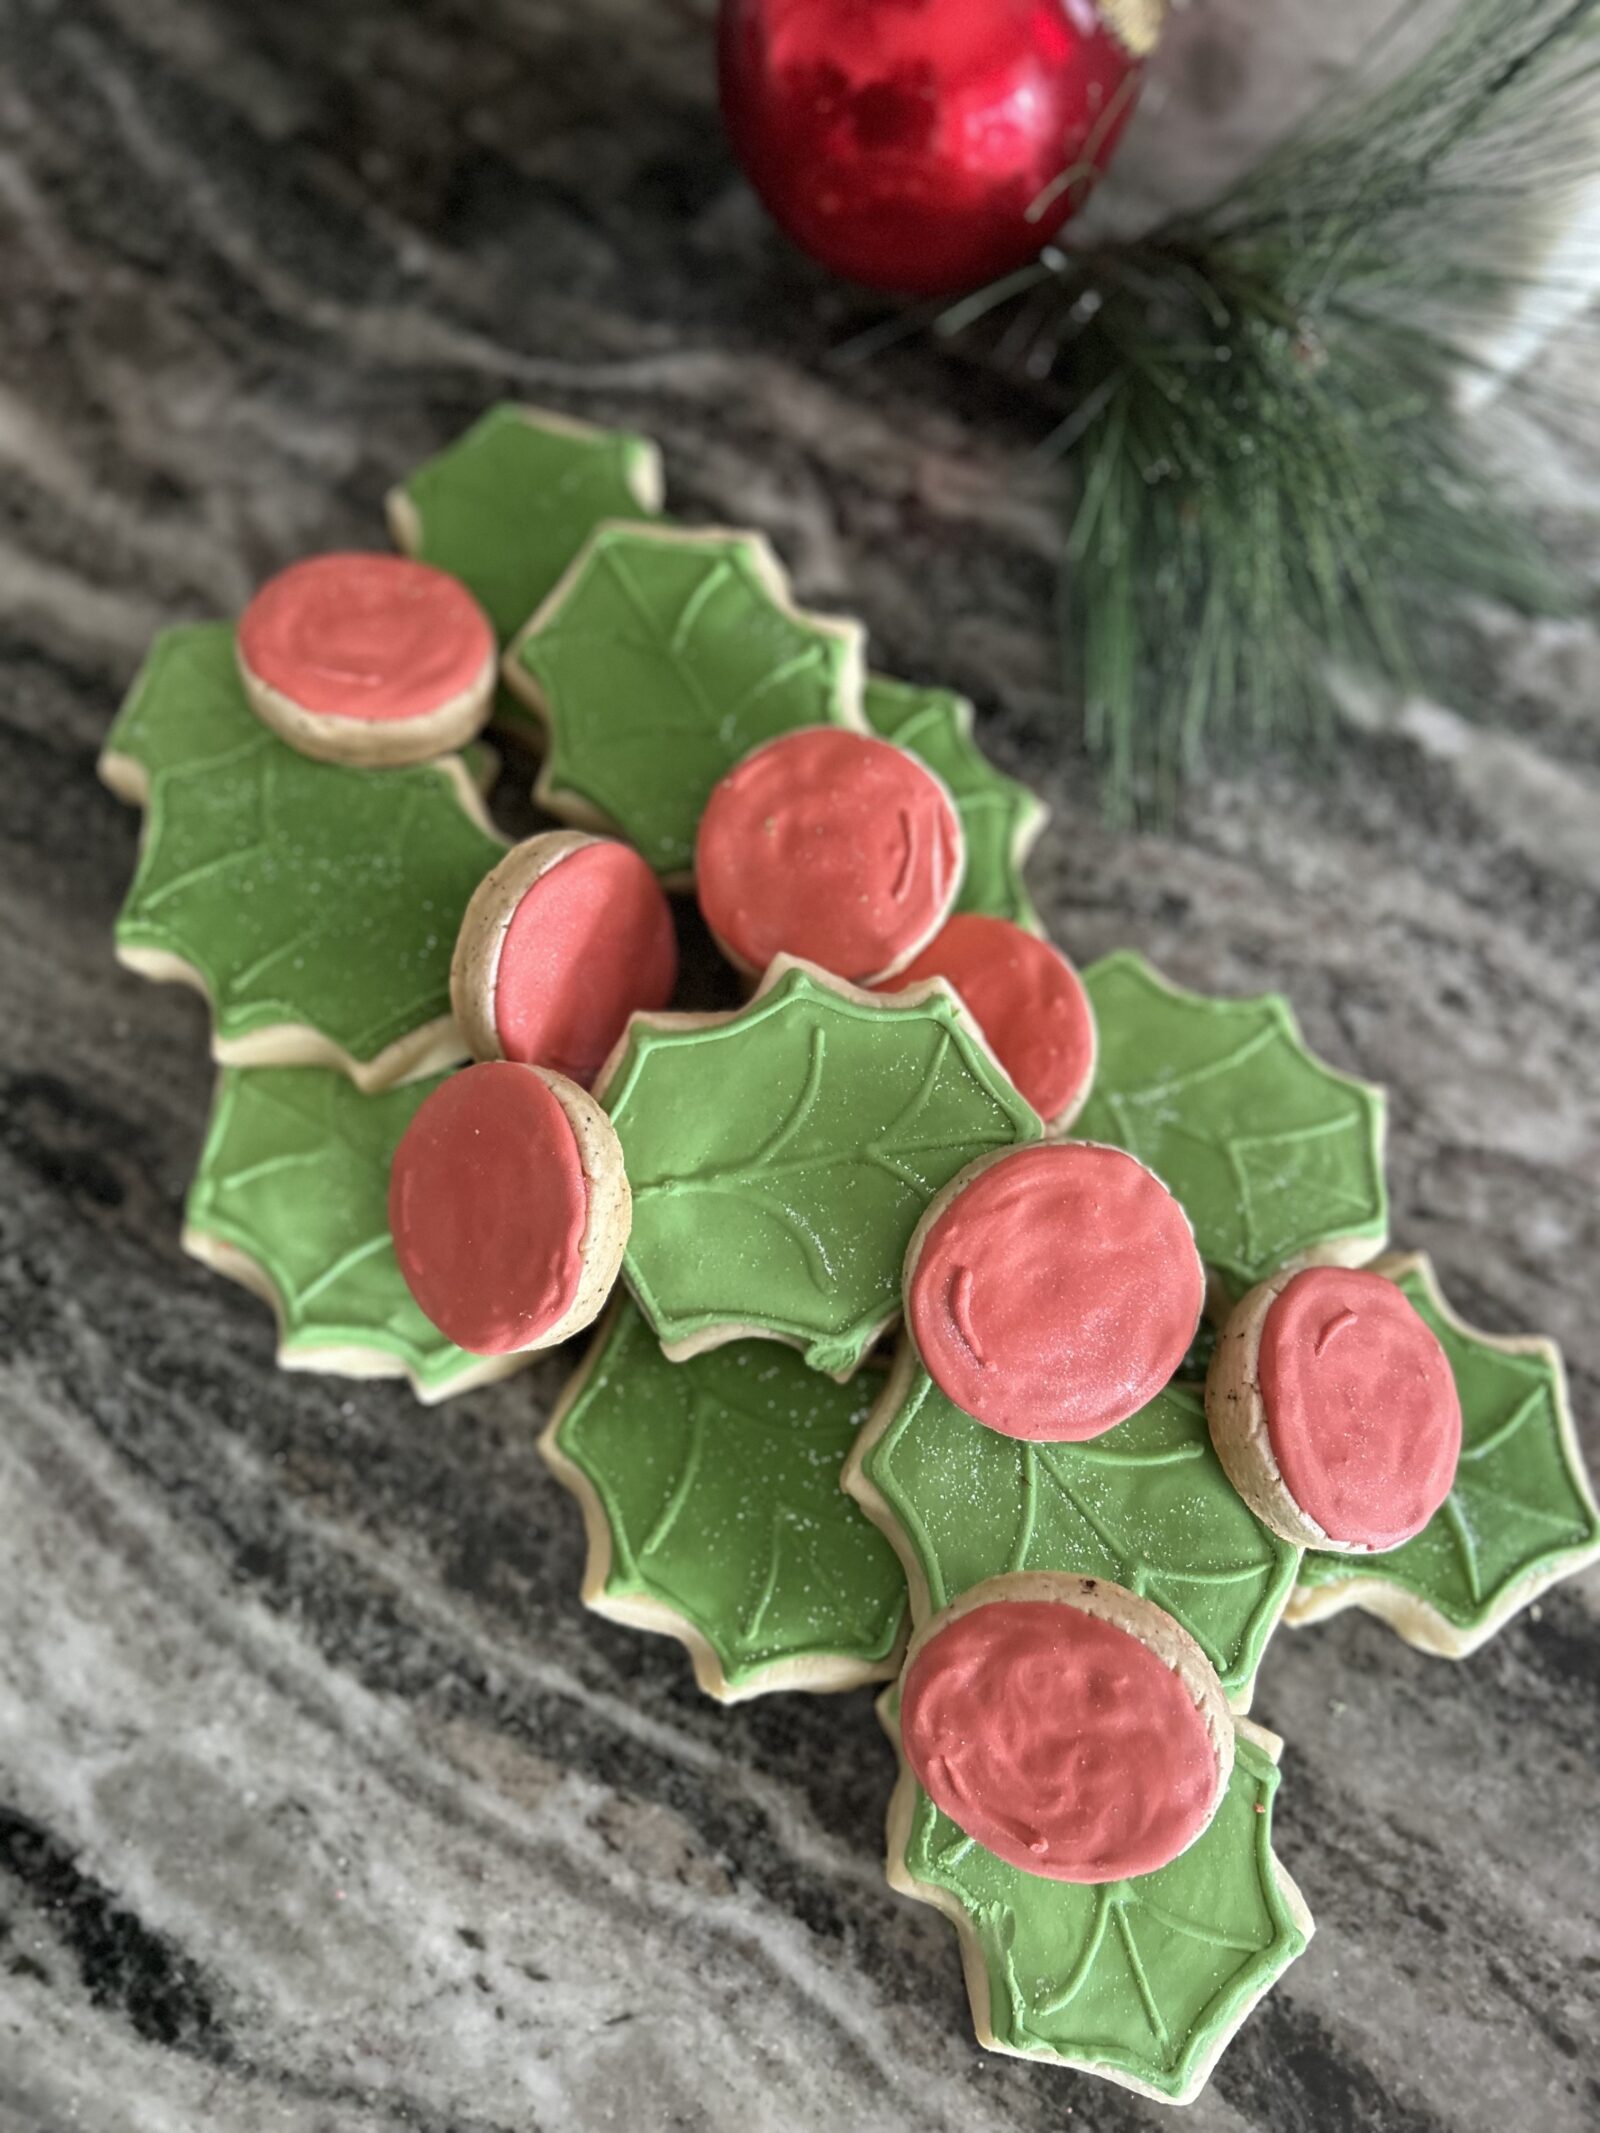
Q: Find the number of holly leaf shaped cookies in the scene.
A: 12